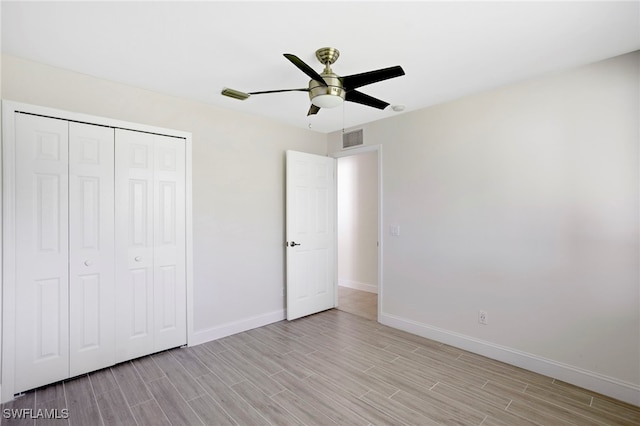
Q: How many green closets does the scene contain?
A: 0